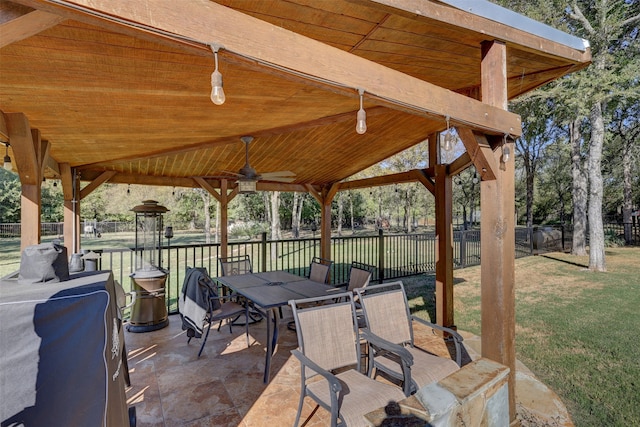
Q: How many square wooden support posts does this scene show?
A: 6